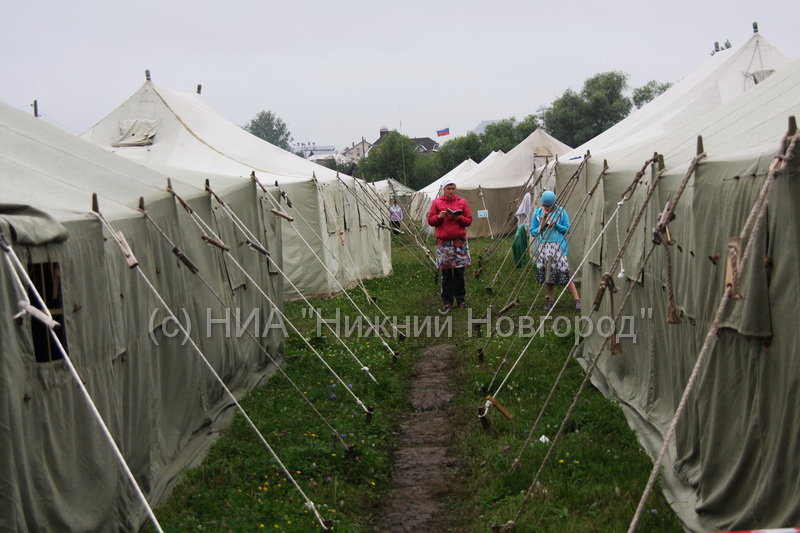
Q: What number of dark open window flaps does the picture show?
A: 1